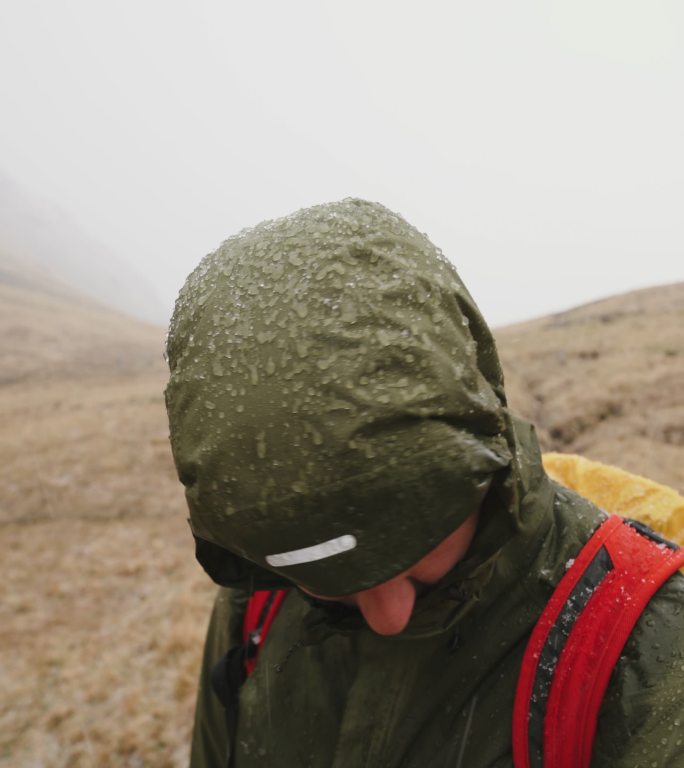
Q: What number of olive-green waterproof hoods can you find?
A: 1